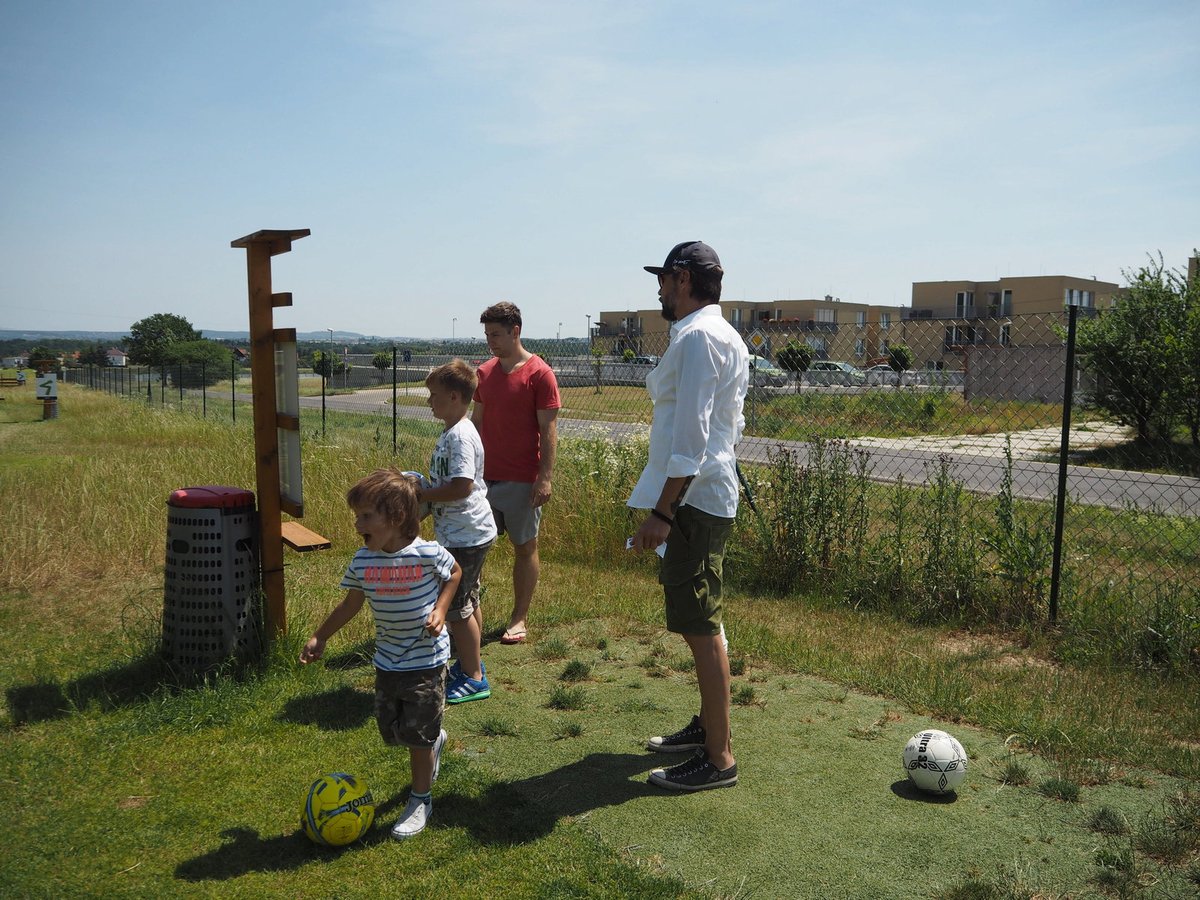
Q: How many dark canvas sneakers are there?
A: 2